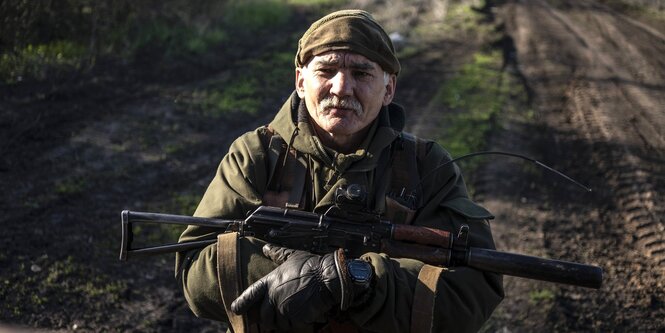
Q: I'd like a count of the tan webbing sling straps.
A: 2